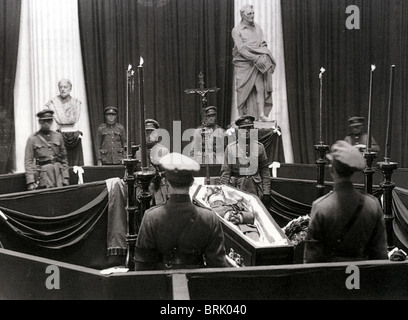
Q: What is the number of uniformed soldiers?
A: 8